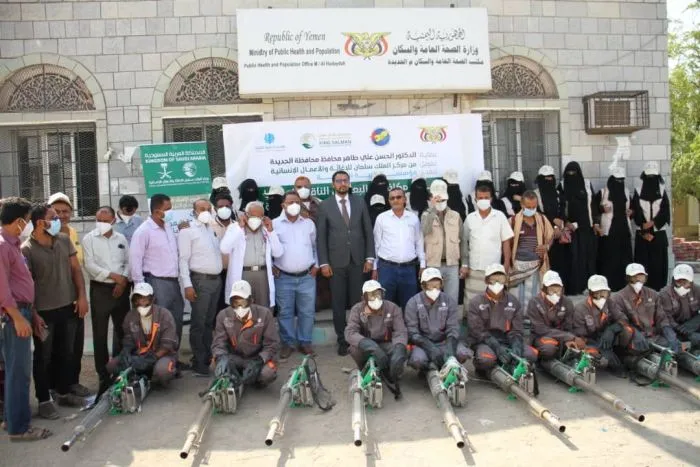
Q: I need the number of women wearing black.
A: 13